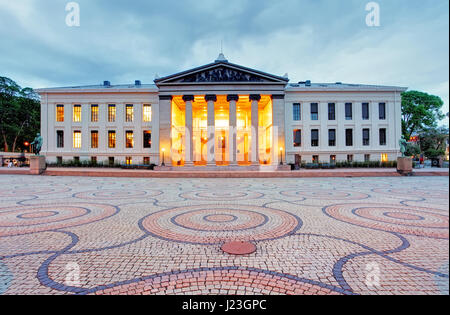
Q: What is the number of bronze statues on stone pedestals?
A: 2